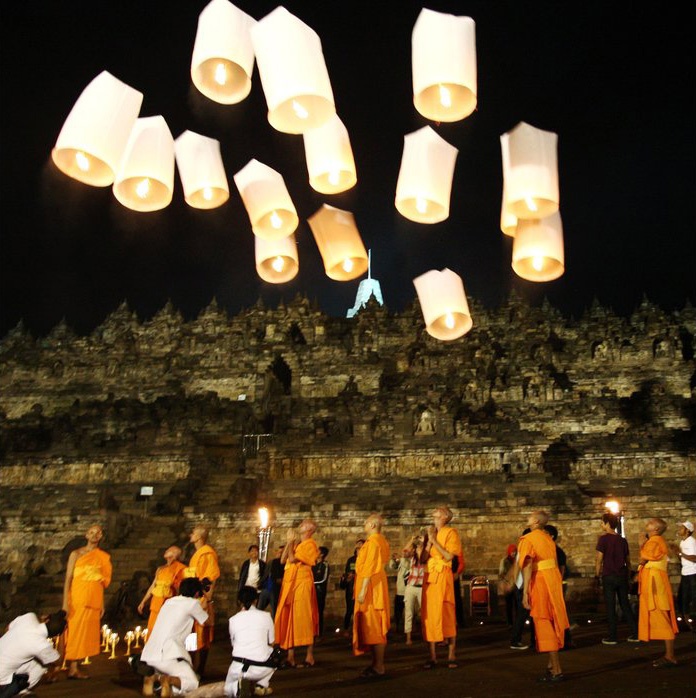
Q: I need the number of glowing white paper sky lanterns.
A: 15